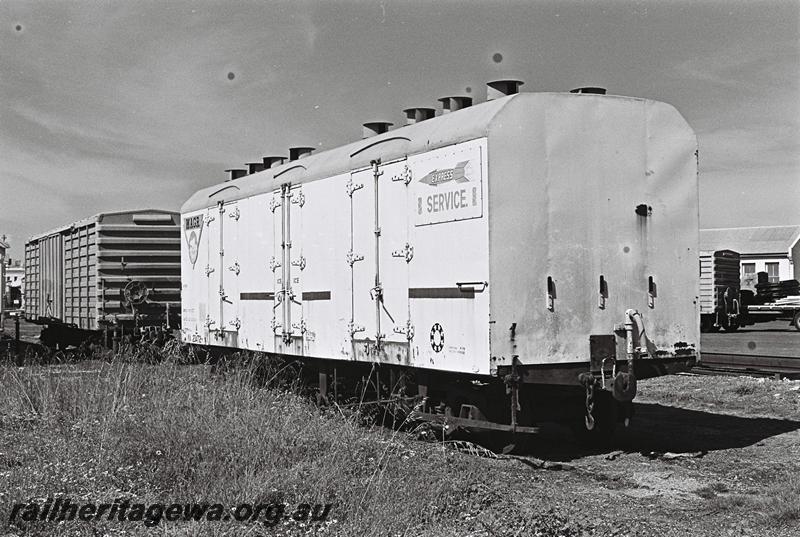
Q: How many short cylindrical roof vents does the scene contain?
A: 9